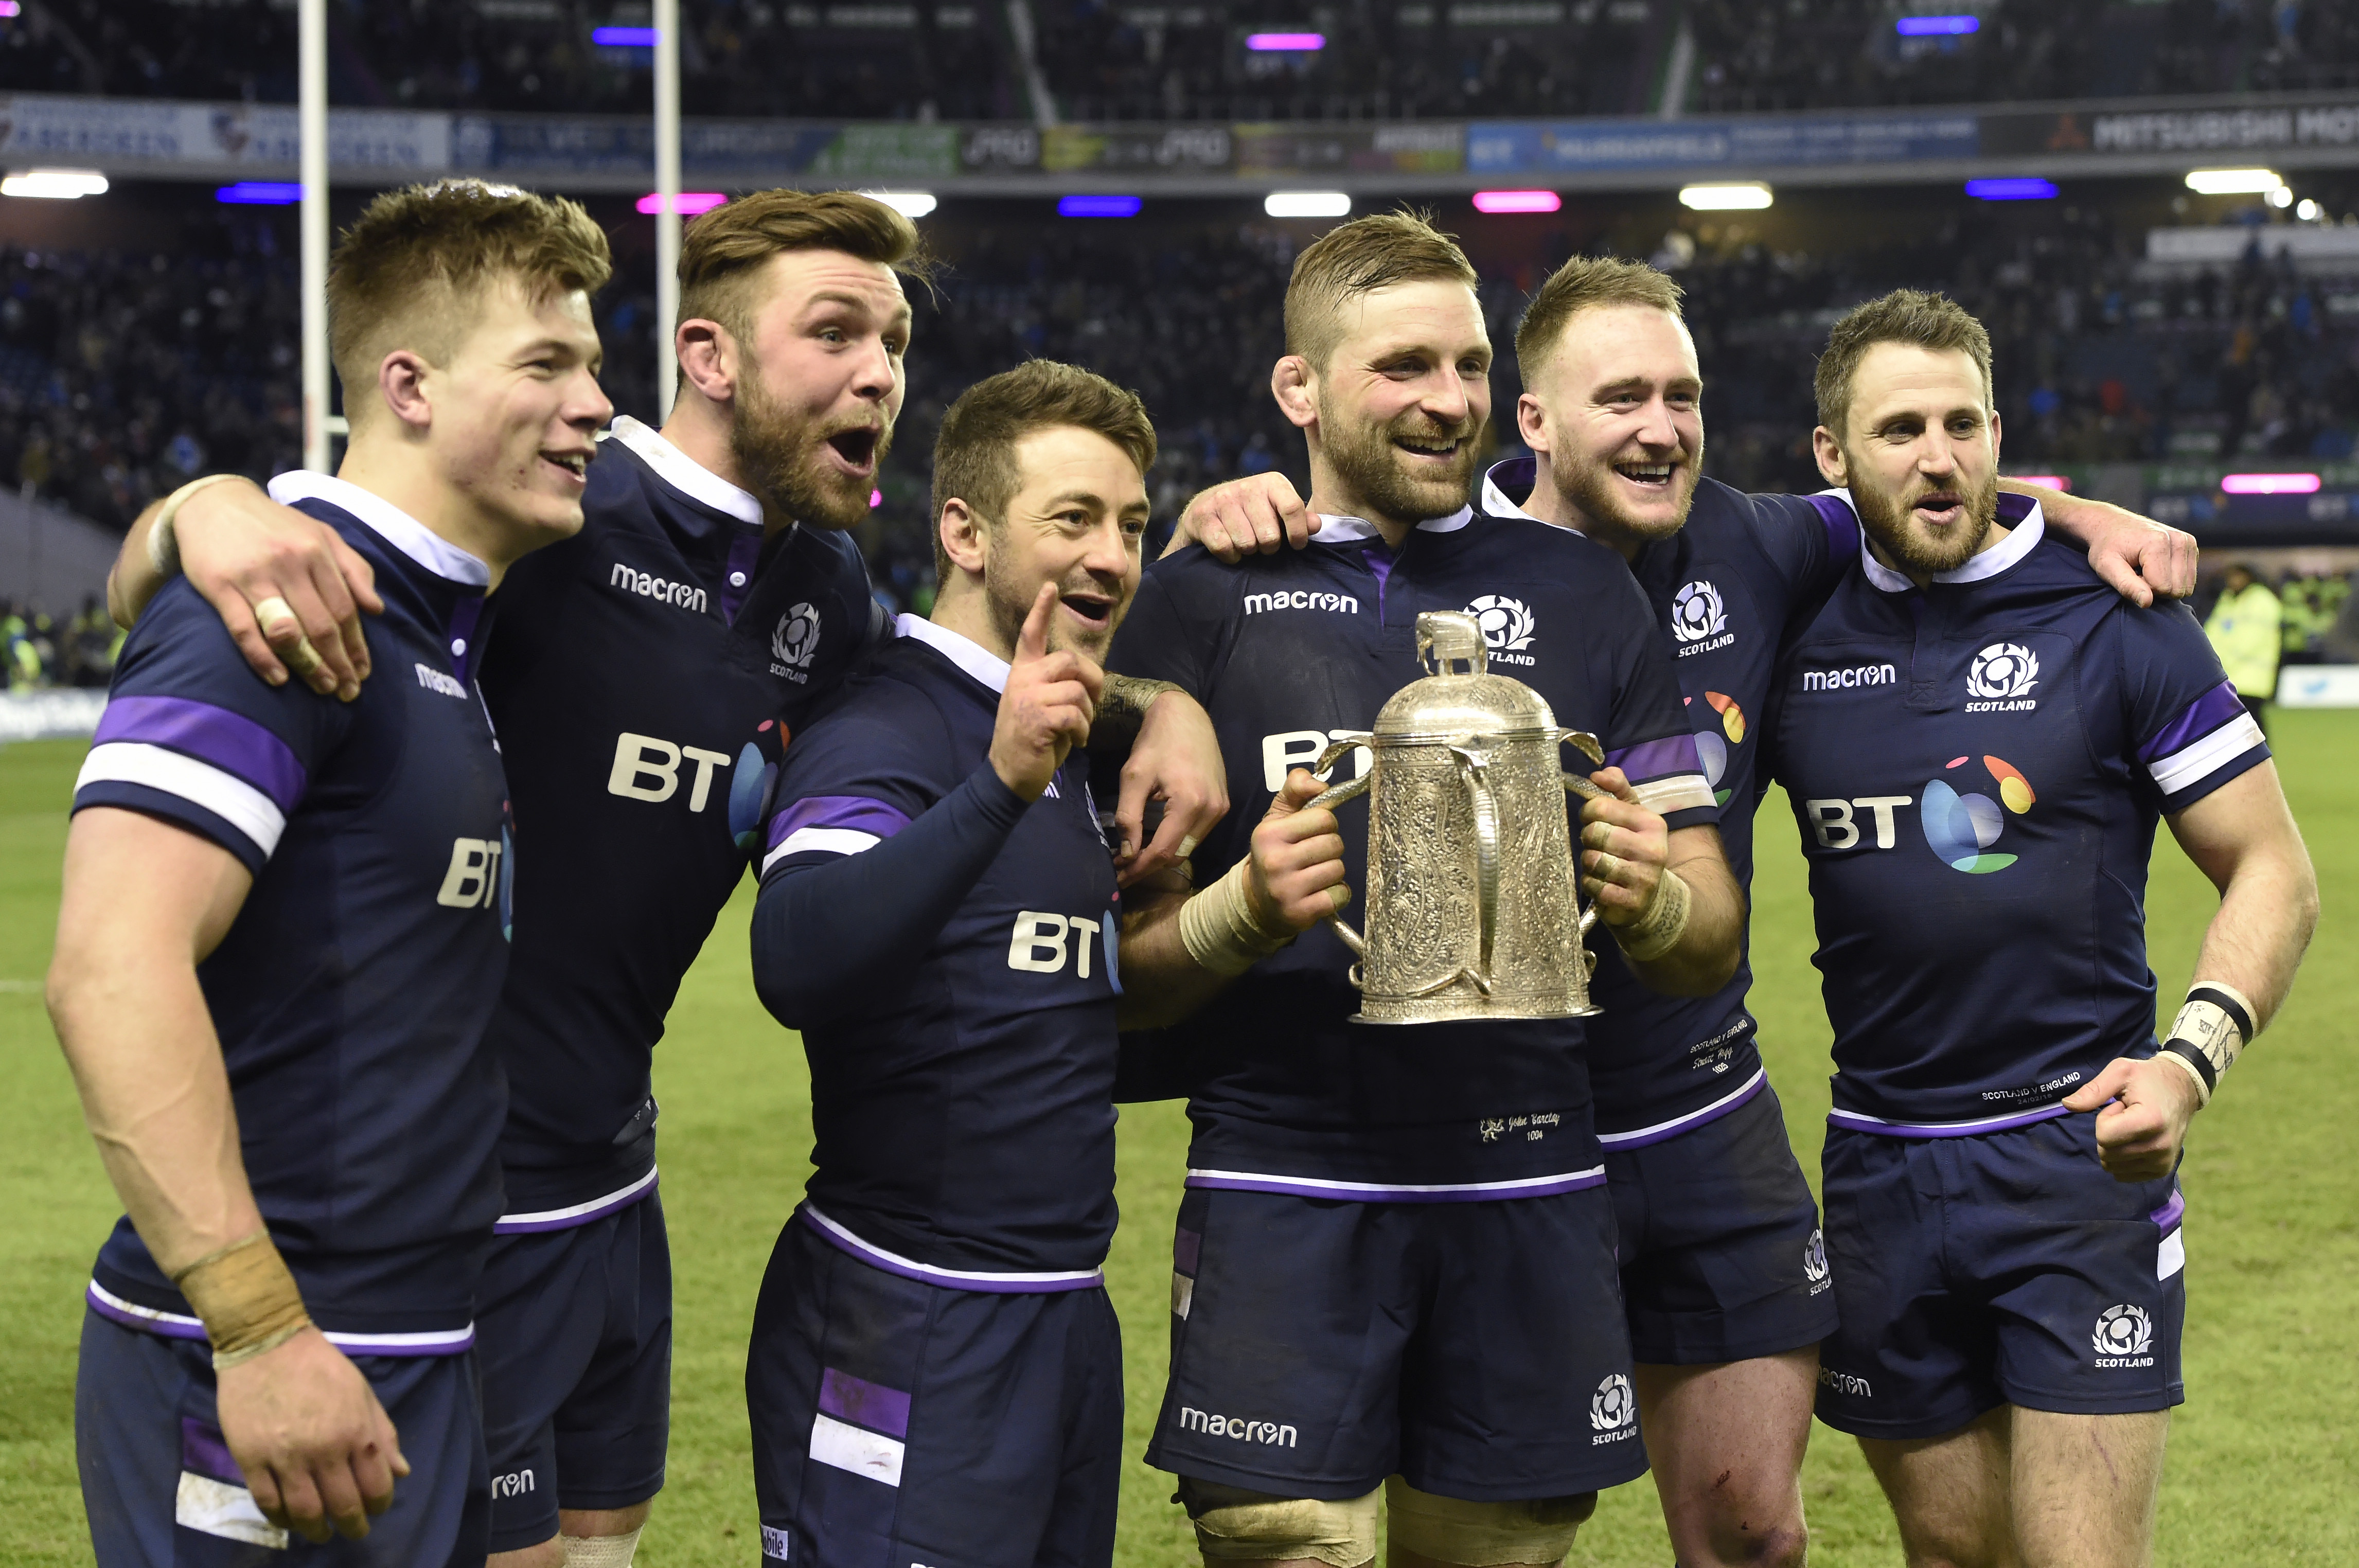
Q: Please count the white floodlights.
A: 5